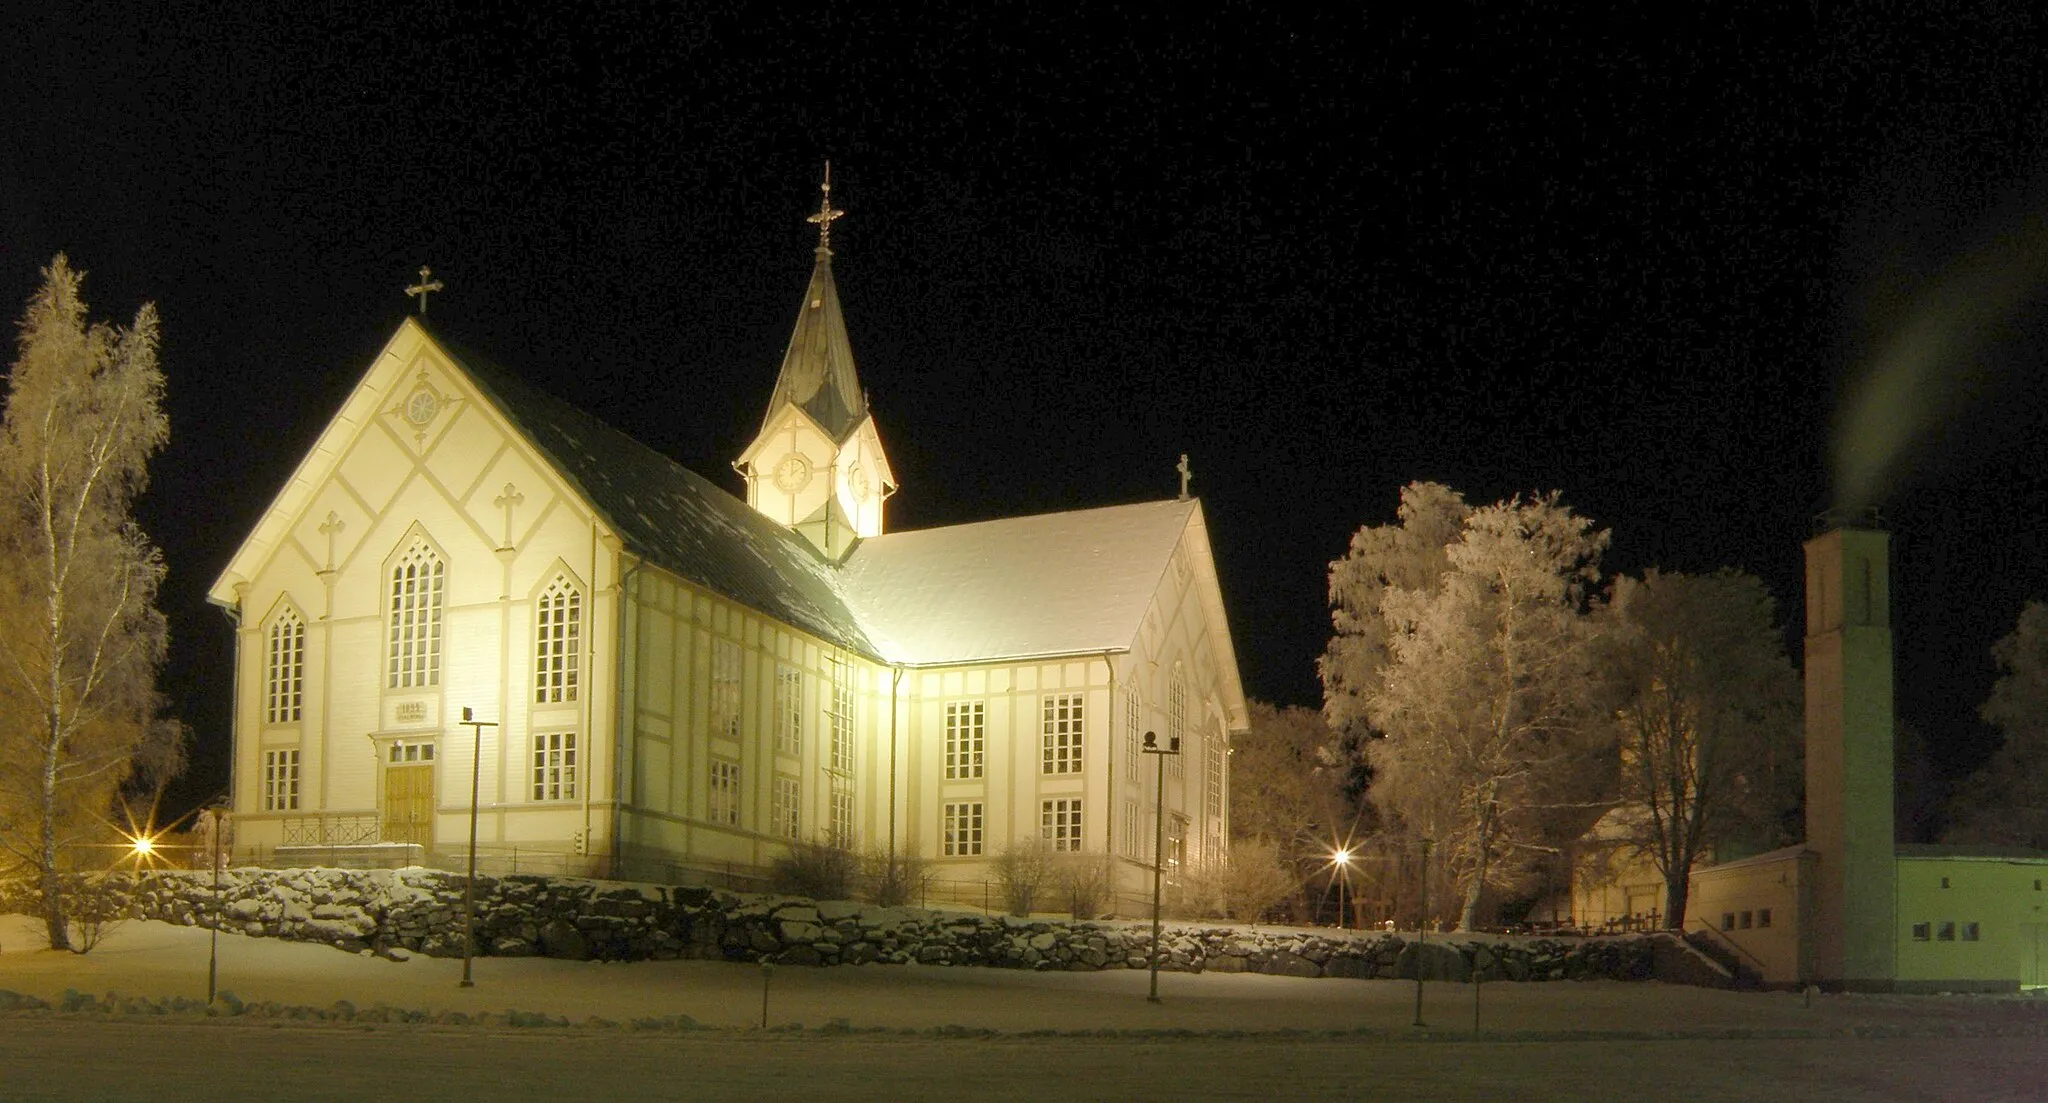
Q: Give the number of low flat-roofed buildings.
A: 1